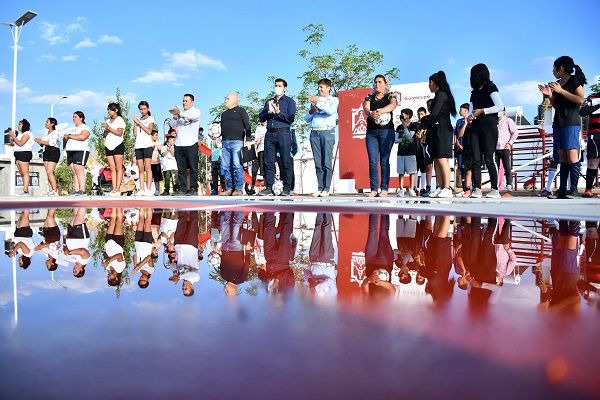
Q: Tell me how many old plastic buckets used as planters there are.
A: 0